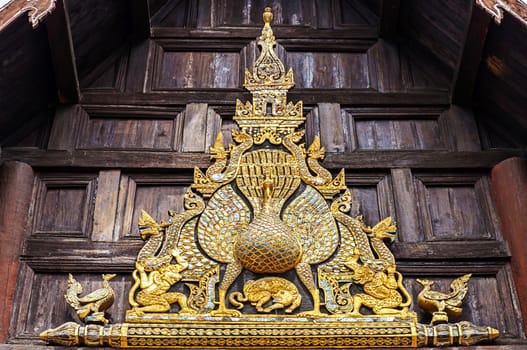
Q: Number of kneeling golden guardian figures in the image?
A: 2